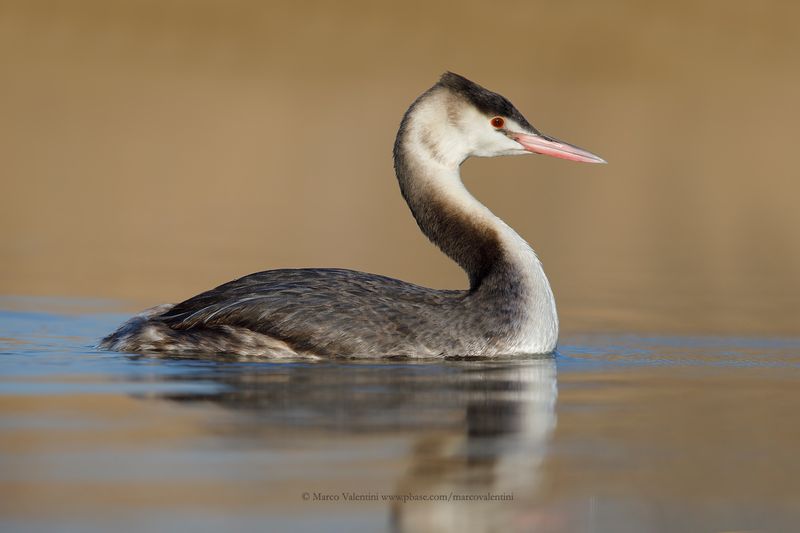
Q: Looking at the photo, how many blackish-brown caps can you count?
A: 1